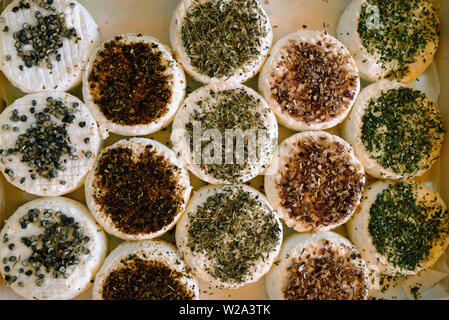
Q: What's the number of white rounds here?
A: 15